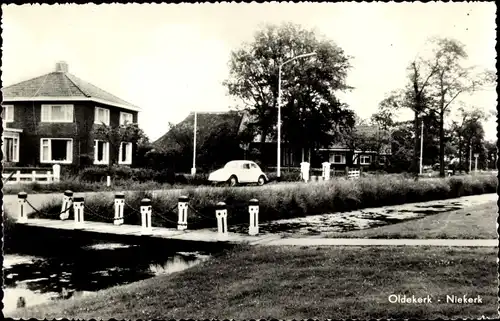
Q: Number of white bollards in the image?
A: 8